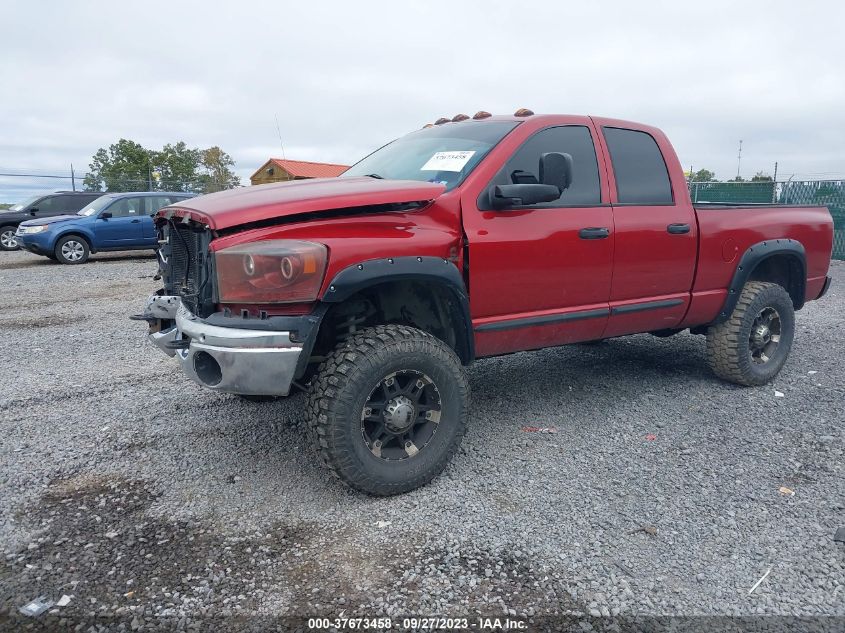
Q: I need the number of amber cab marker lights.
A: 5